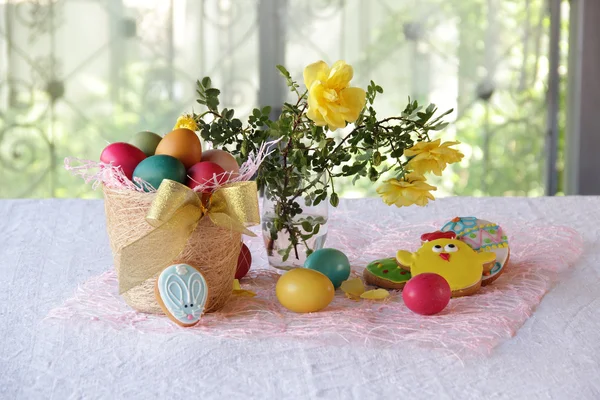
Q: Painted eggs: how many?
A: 10